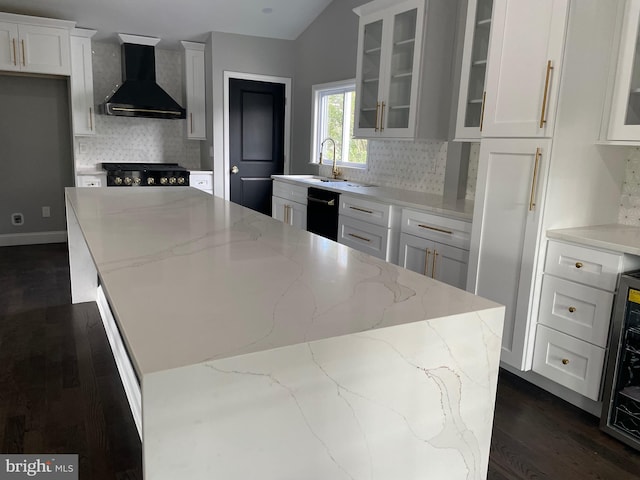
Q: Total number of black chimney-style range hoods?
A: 1